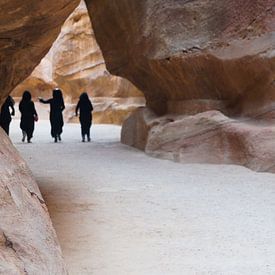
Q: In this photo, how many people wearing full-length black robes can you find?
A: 4